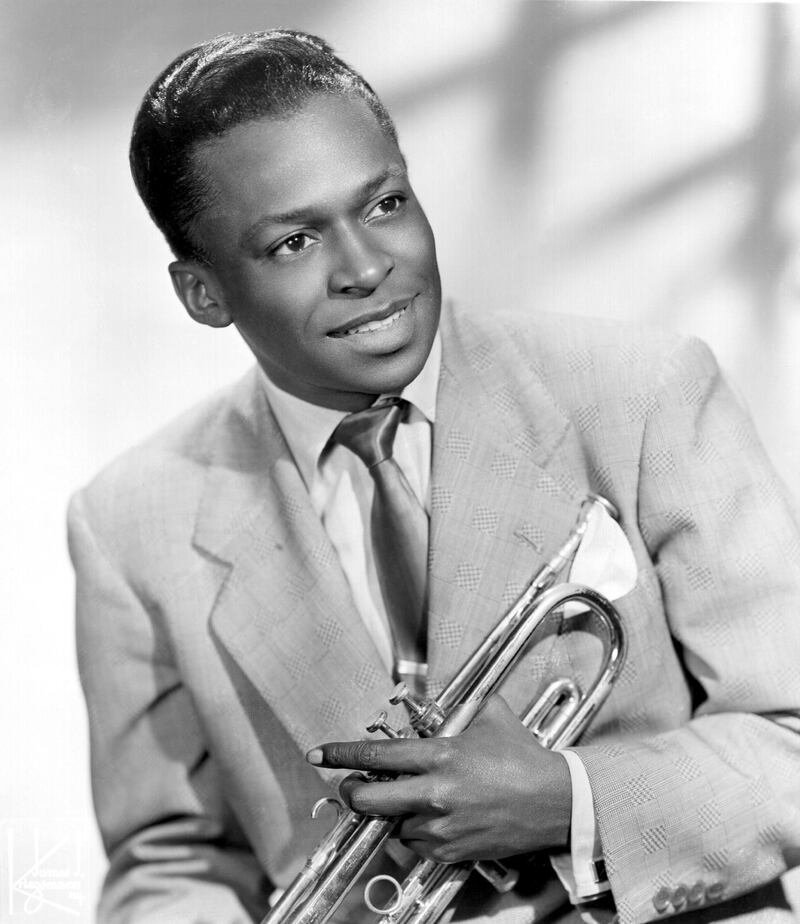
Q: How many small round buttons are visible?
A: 4